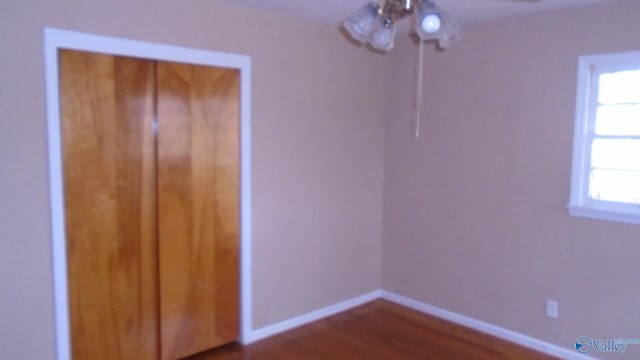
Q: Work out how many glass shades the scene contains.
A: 4